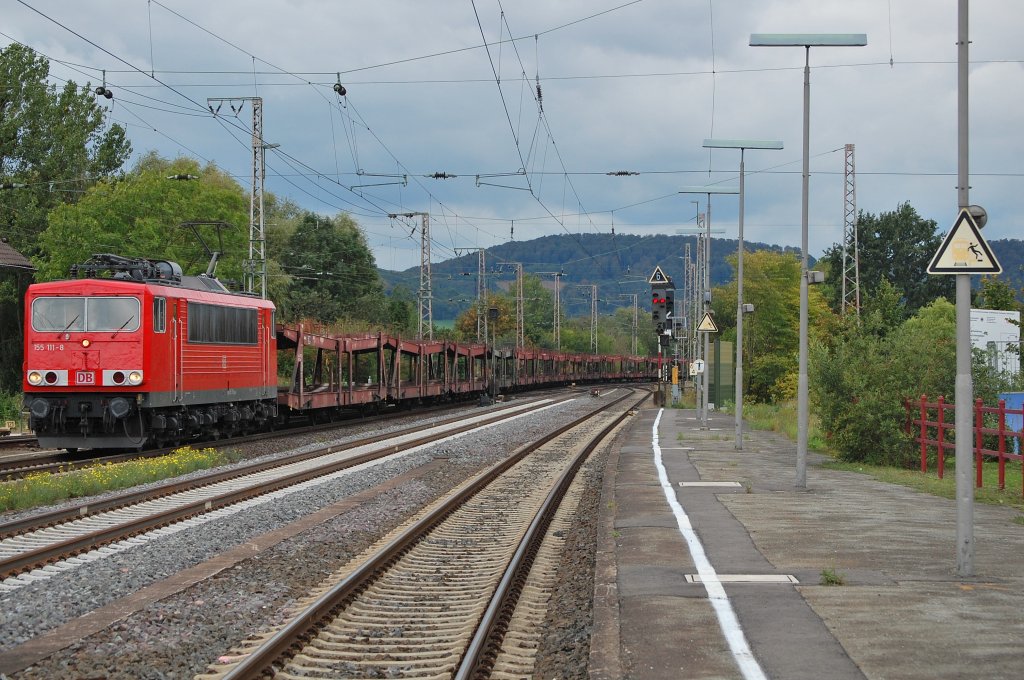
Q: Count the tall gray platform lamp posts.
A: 5